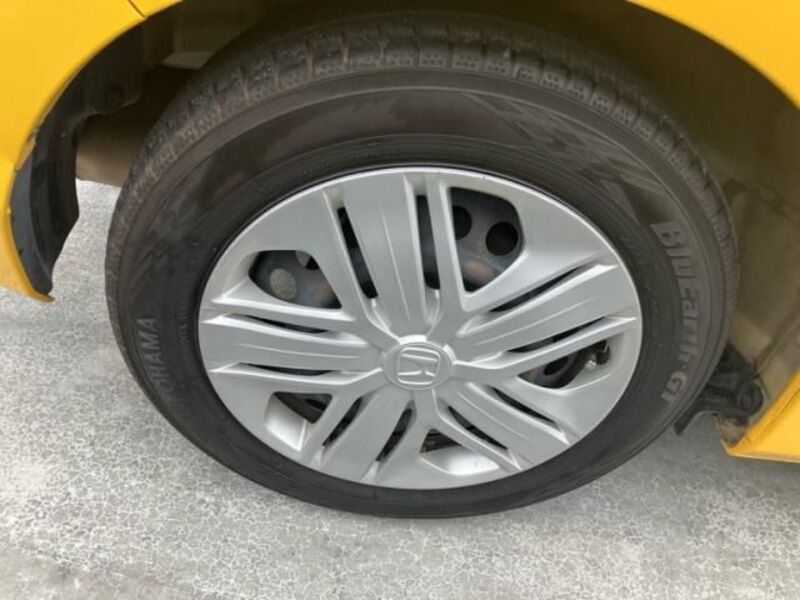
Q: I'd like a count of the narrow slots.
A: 10